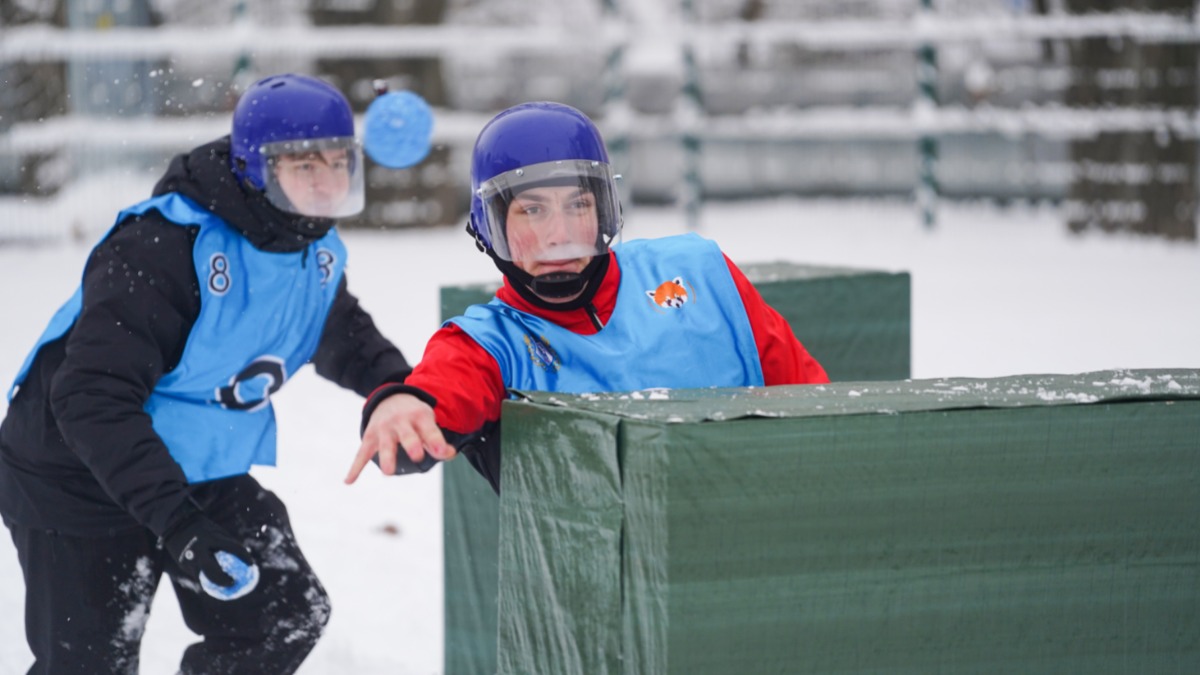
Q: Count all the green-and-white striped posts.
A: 4